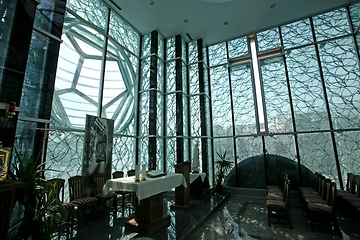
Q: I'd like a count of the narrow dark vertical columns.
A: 3